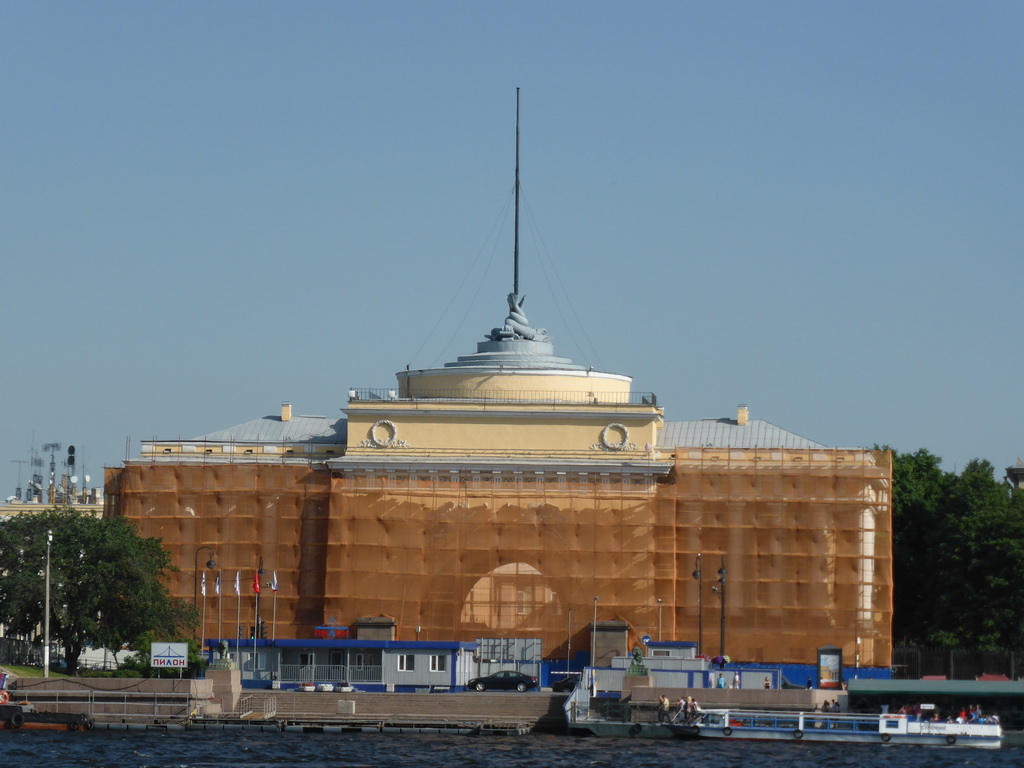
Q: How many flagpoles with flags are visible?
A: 5